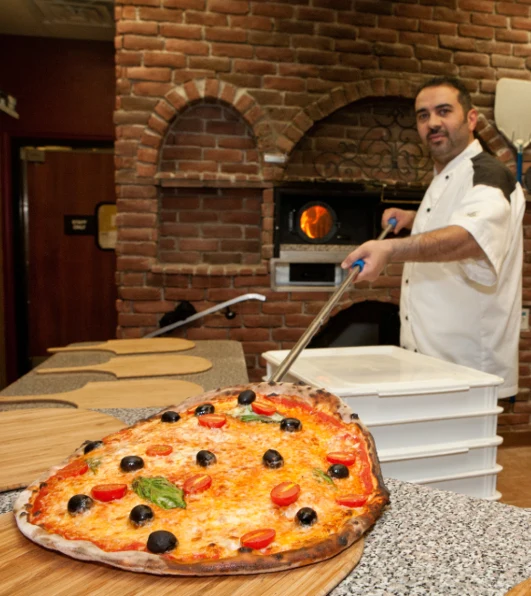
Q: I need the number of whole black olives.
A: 13